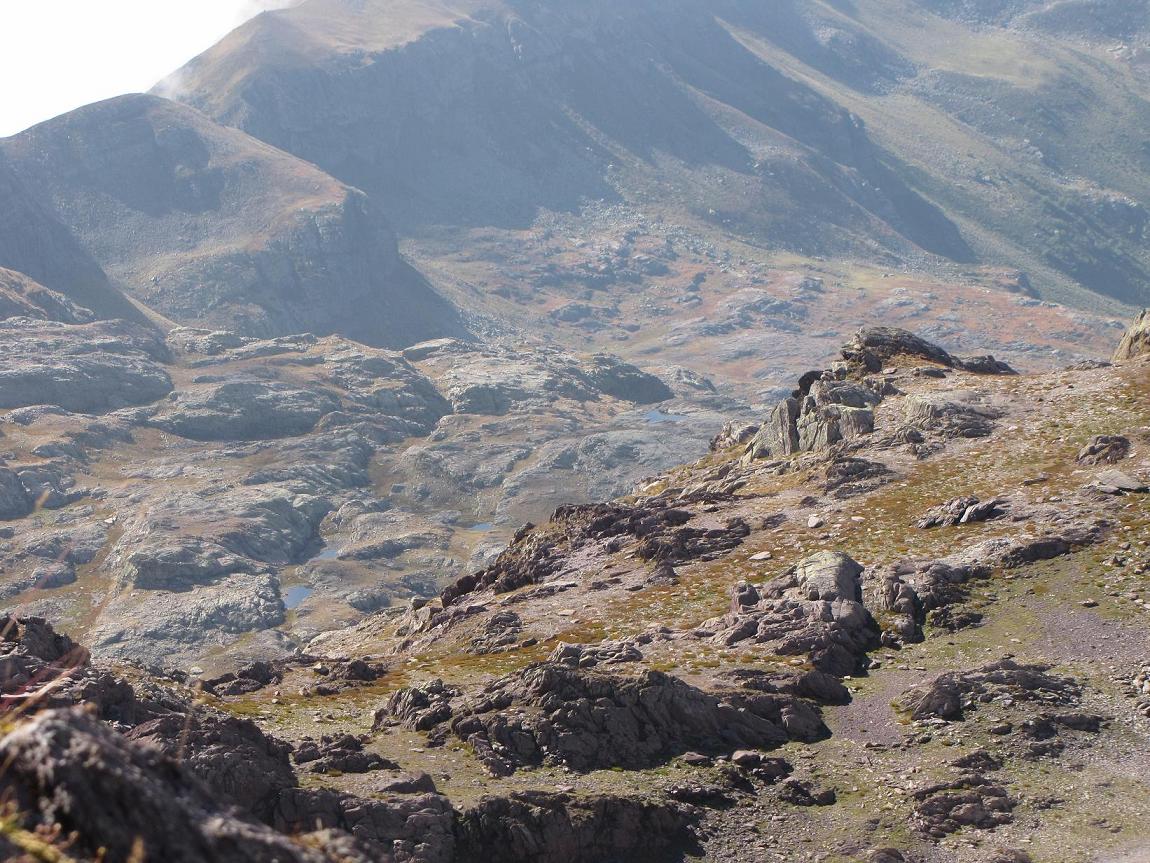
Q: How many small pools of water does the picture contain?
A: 4